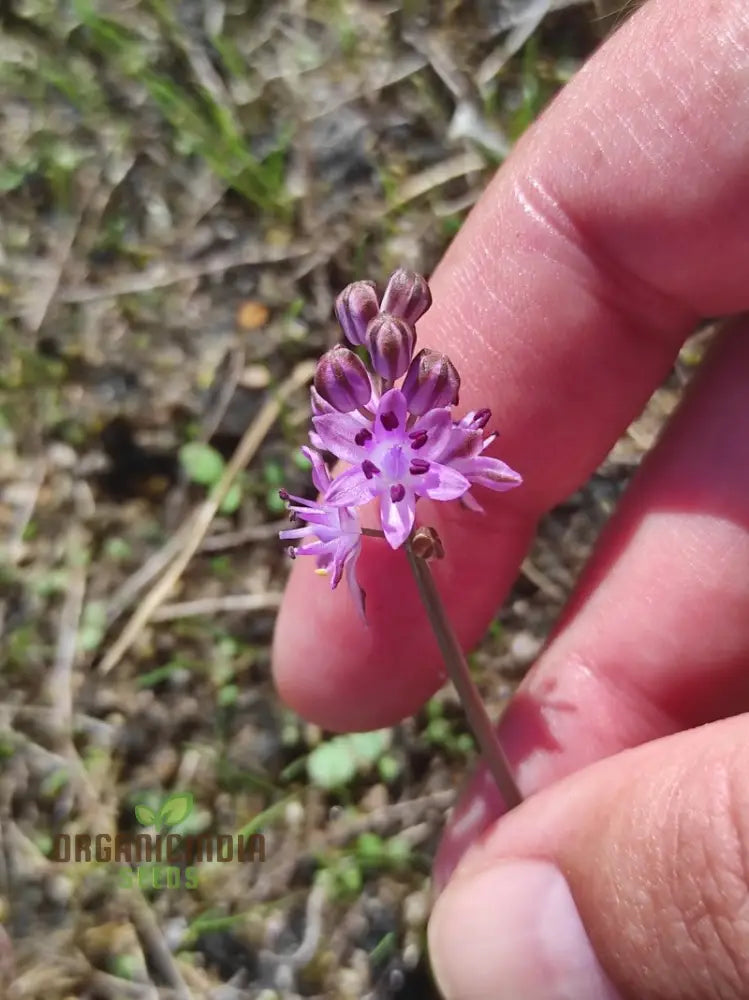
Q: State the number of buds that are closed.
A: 5